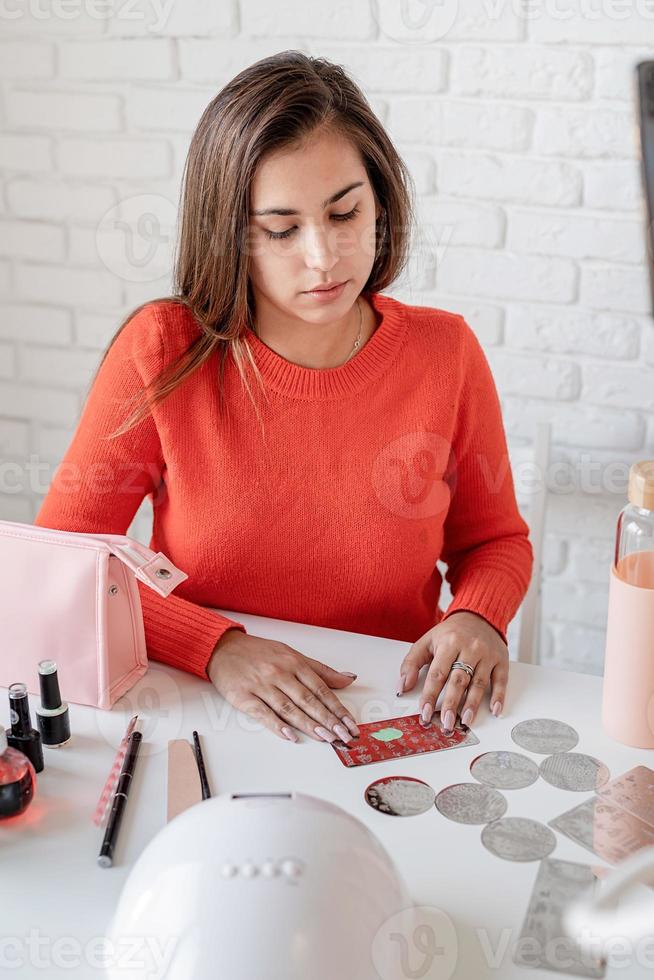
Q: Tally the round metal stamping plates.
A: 6